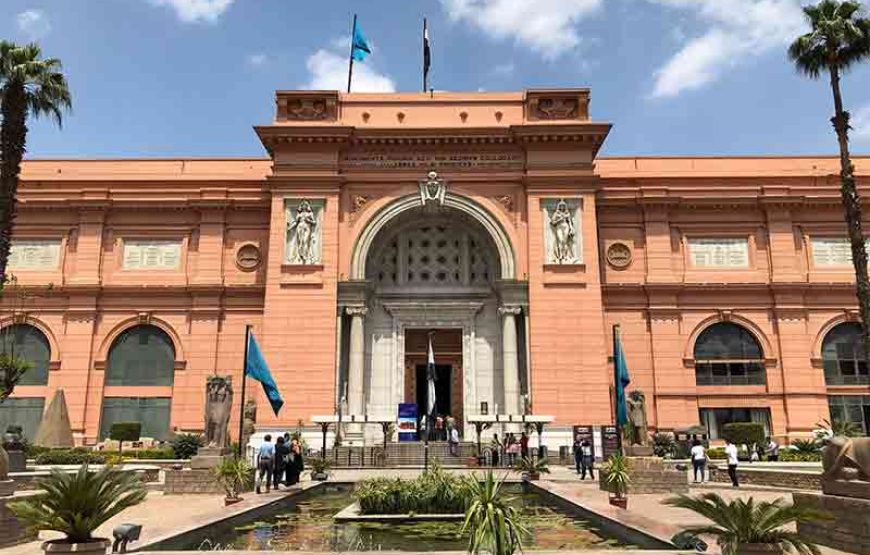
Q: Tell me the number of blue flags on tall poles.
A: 3